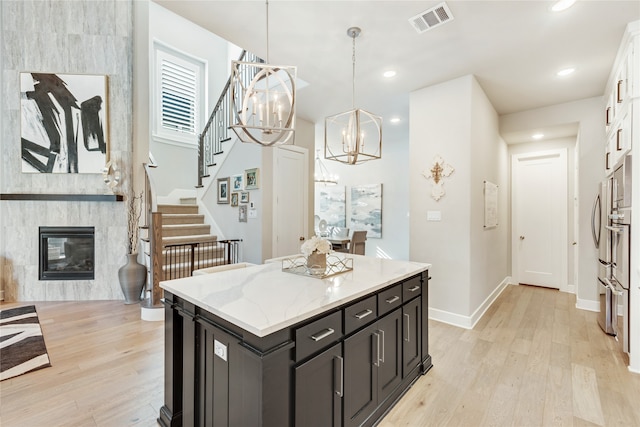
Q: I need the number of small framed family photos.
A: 6